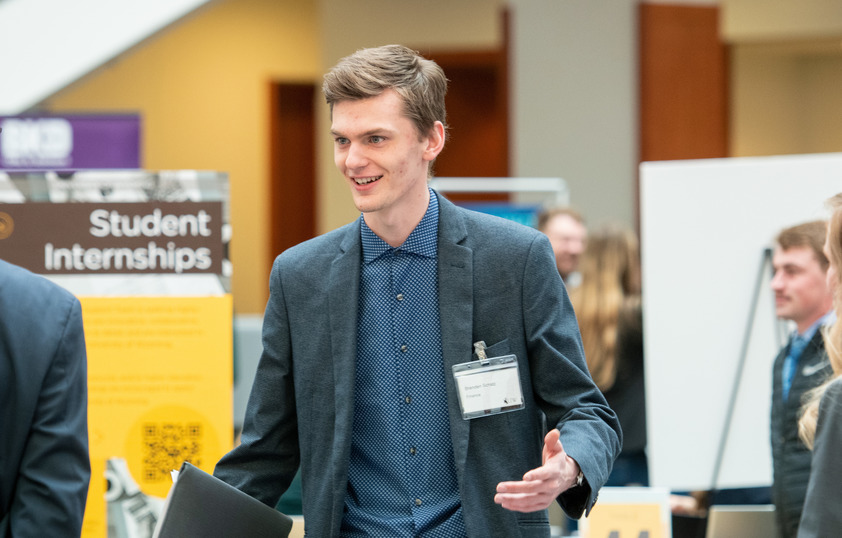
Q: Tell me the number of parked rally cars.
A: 0